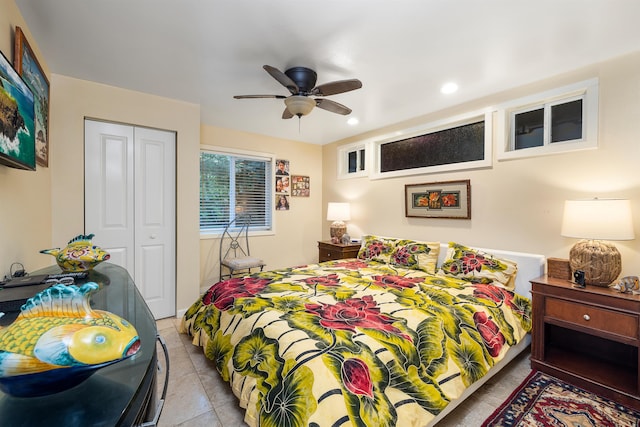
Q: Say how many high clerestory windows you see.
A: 3